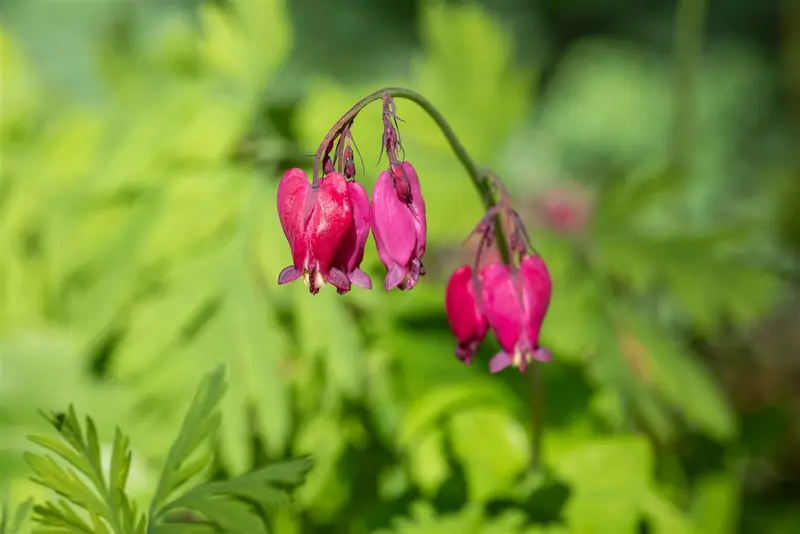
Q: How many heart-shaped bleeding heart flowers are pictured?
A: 5